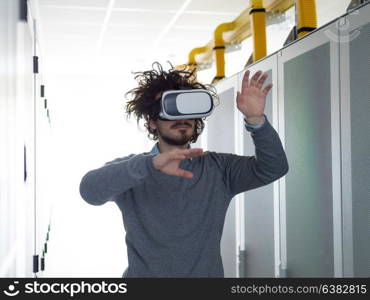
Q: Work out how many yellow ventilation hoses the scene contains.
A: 4